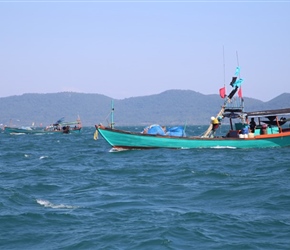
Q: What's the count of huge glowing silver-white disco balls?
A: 0